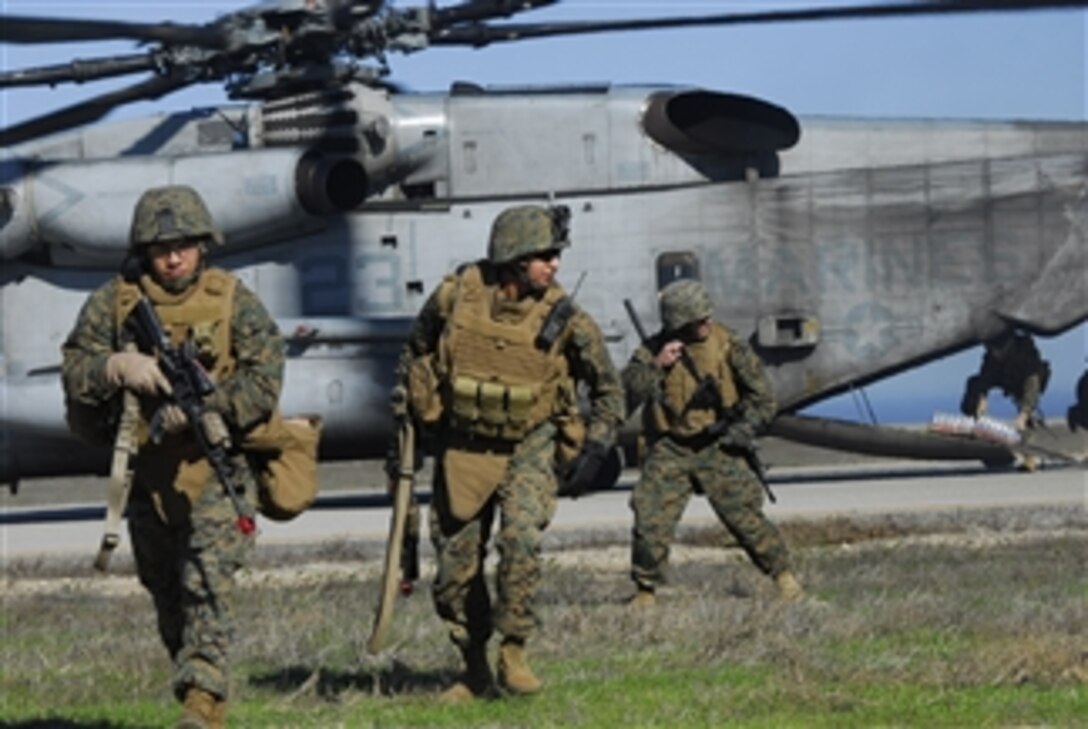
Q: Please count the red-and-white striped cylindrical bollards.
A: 0